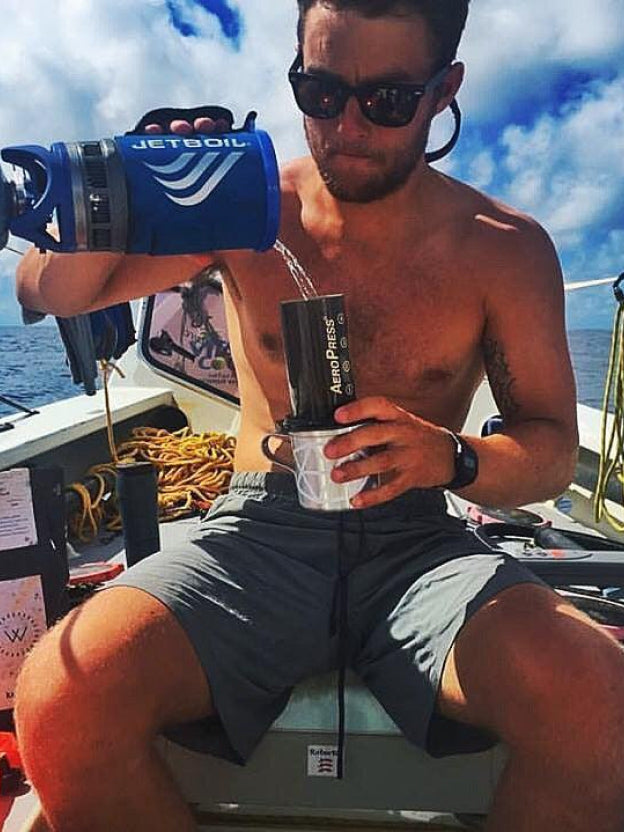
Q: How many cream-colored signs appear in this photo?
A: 2